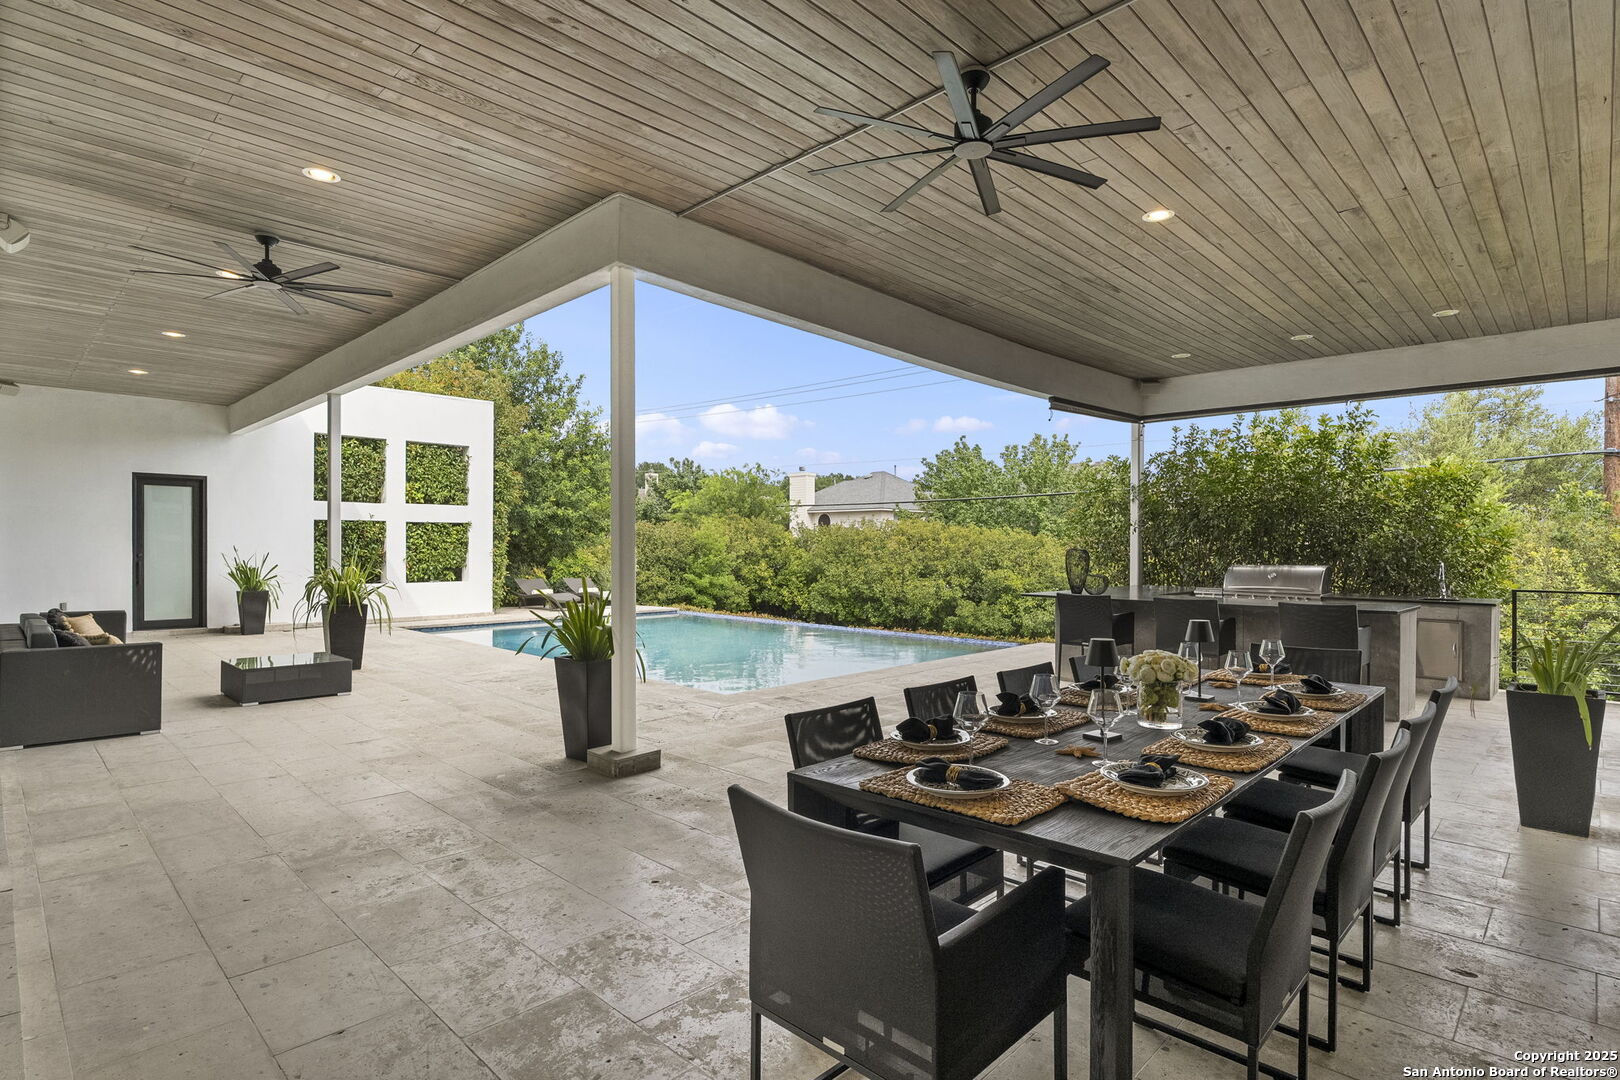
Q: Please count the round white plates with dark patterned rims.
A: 9